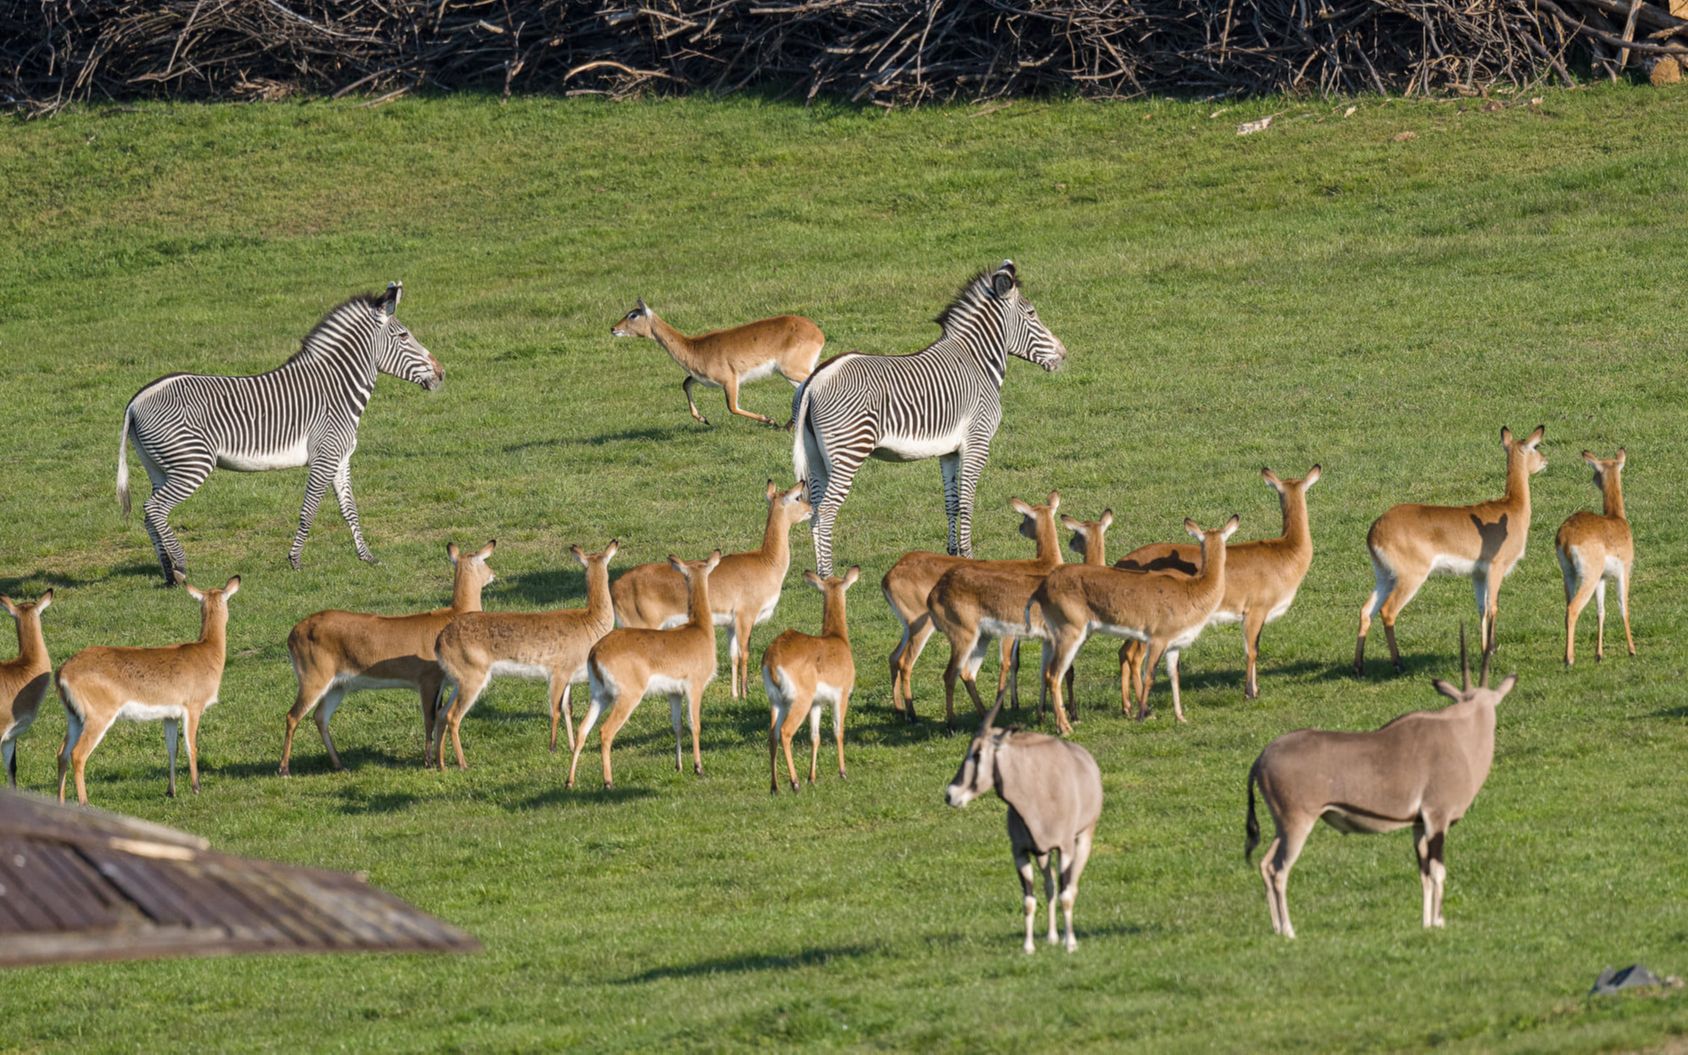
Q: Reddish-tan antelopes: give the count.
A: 14